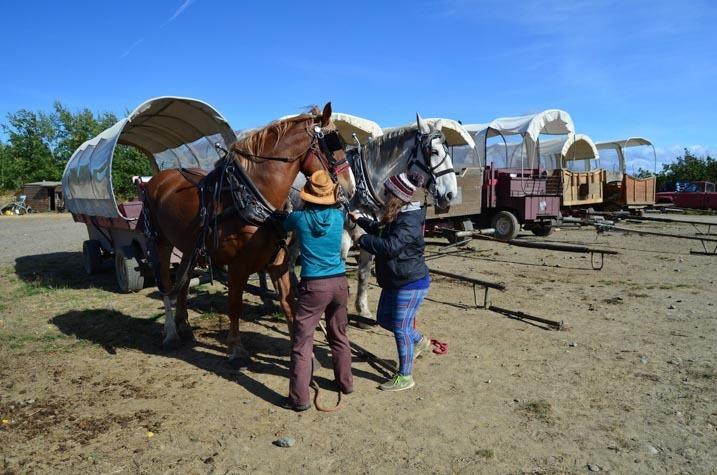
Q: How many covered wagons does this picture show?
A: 6